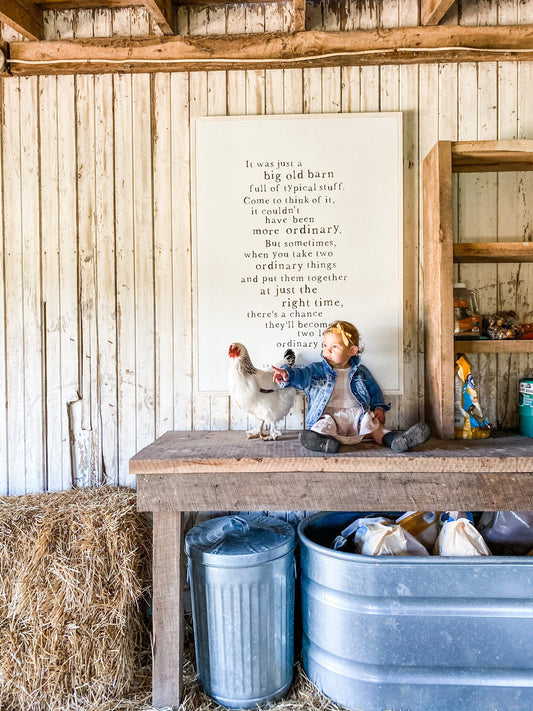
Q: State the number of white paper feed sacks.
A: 2